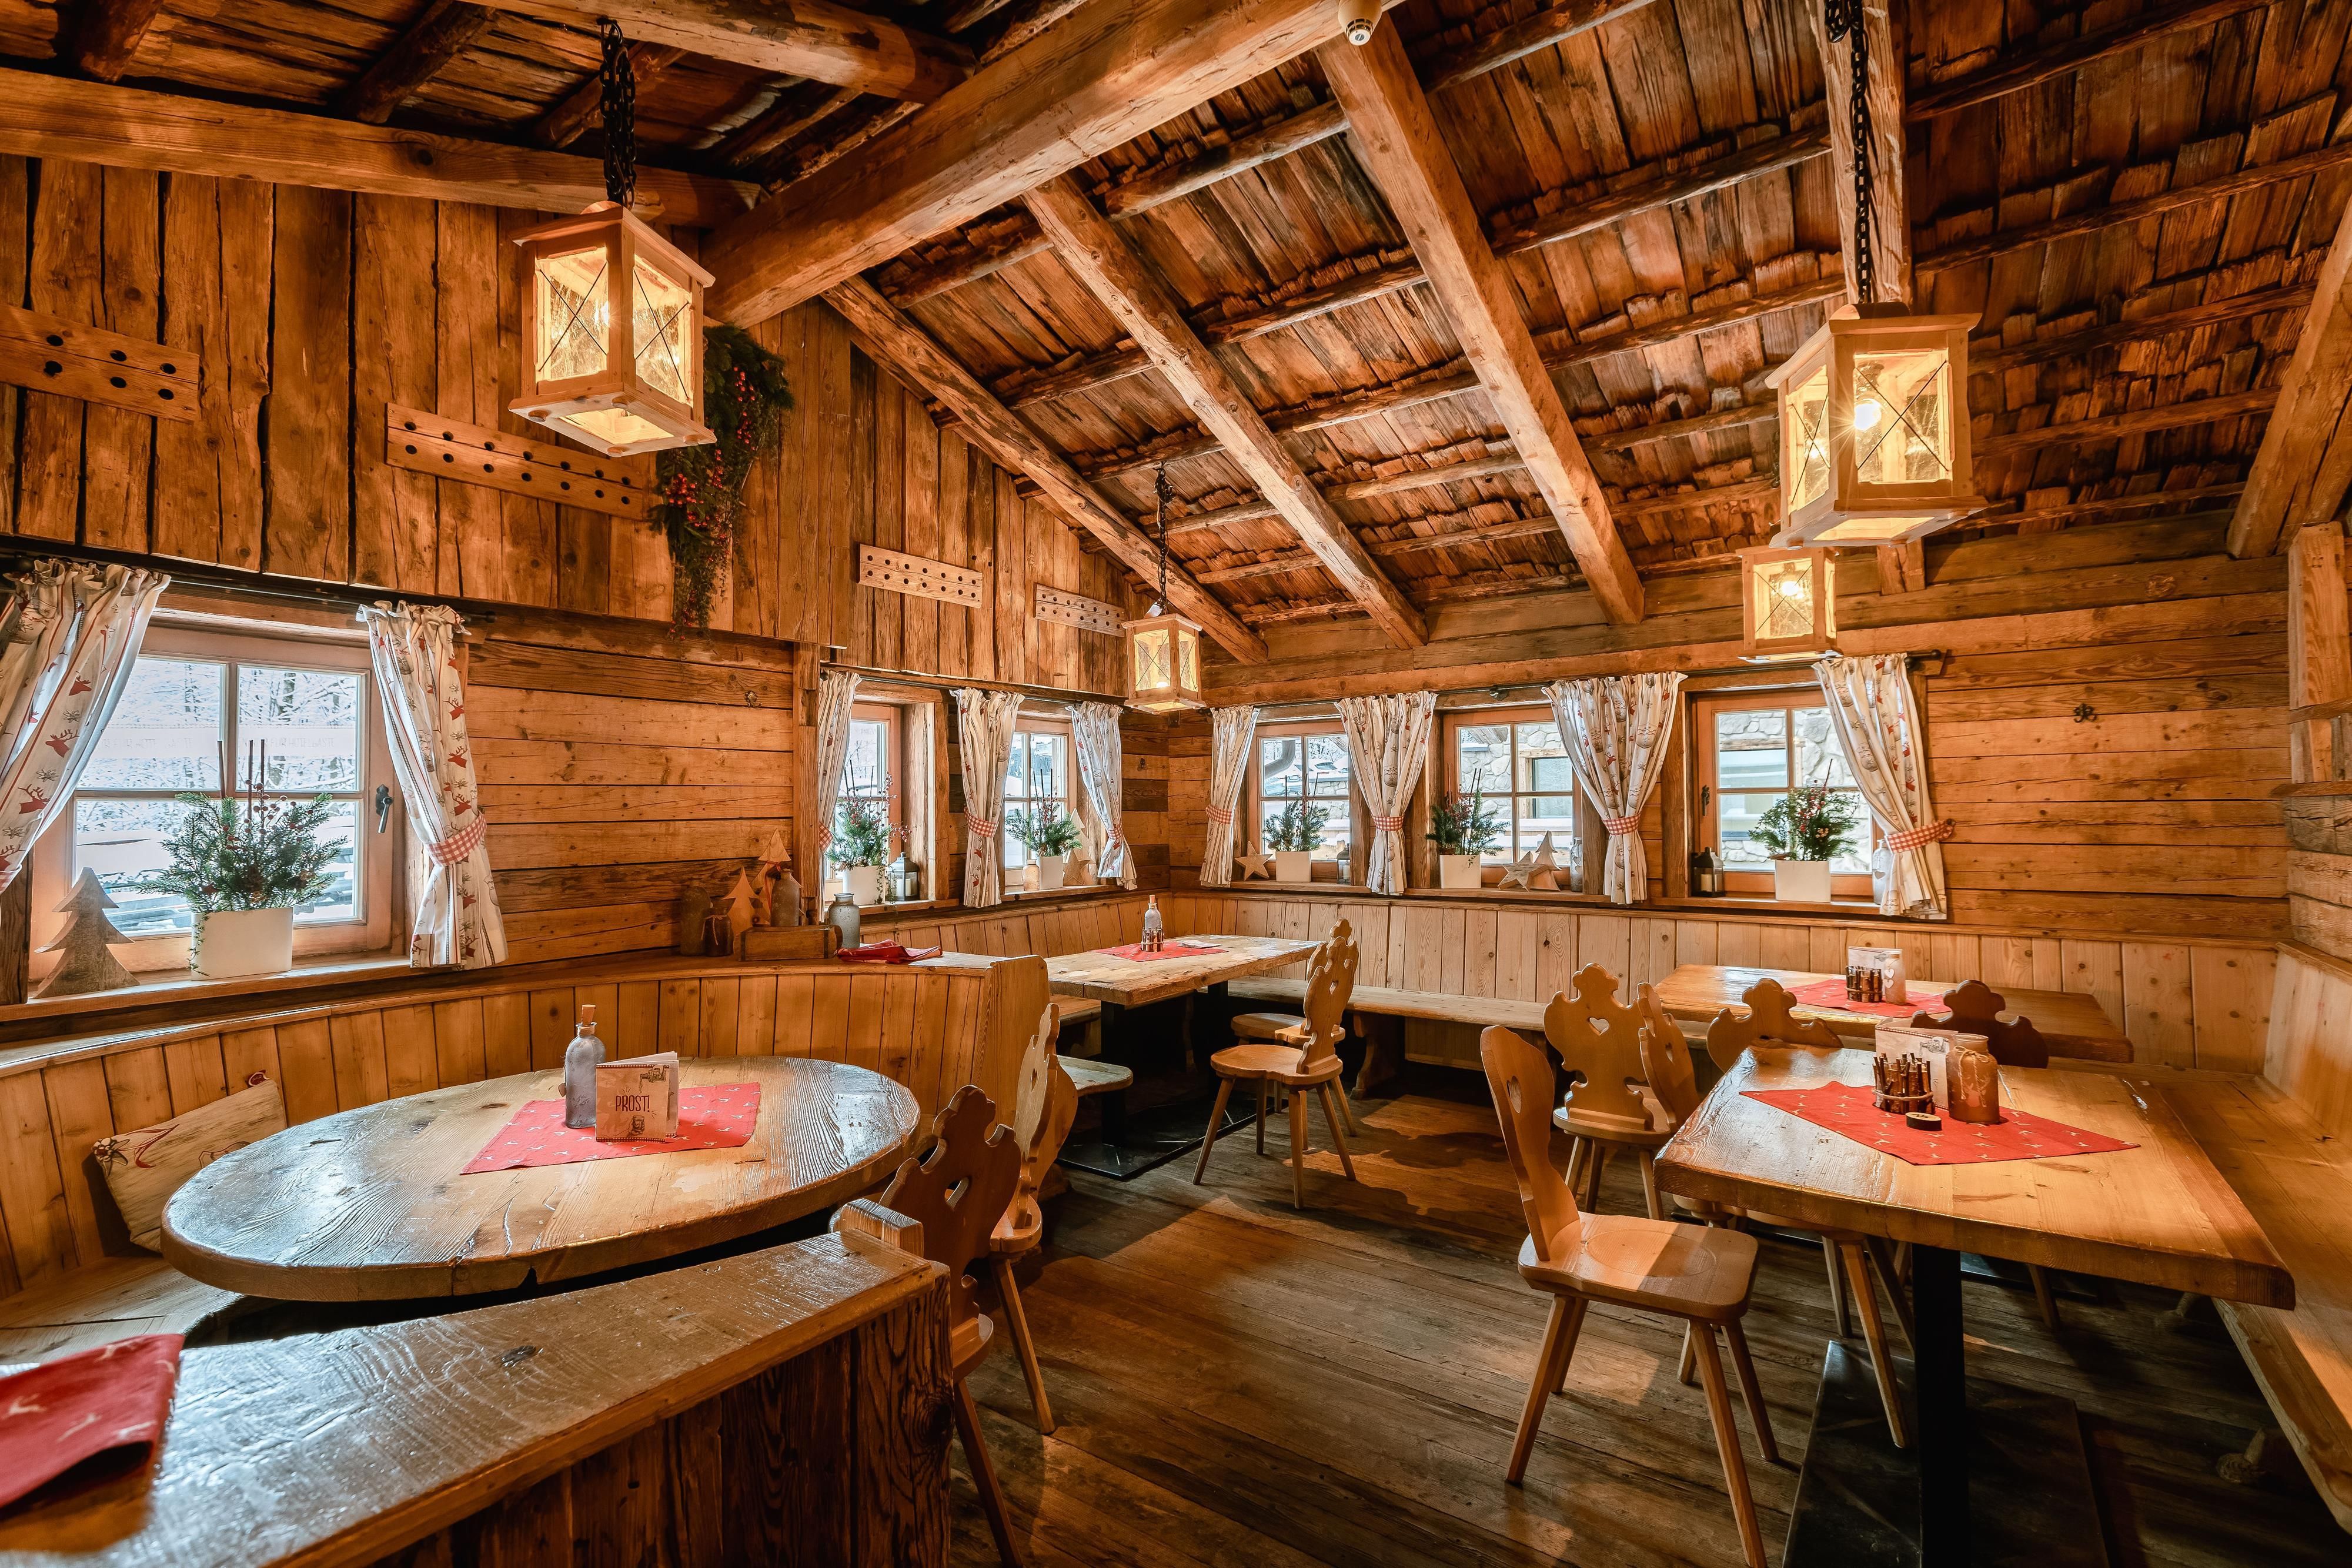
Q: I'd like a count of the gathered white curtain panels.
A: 9